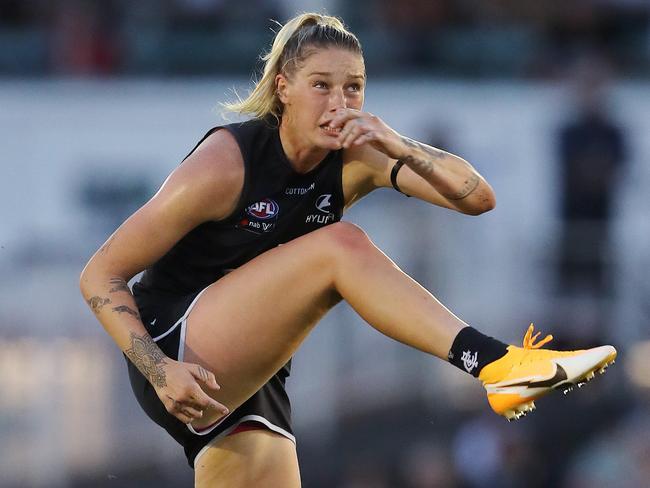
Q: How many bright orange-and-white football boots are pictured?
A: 1